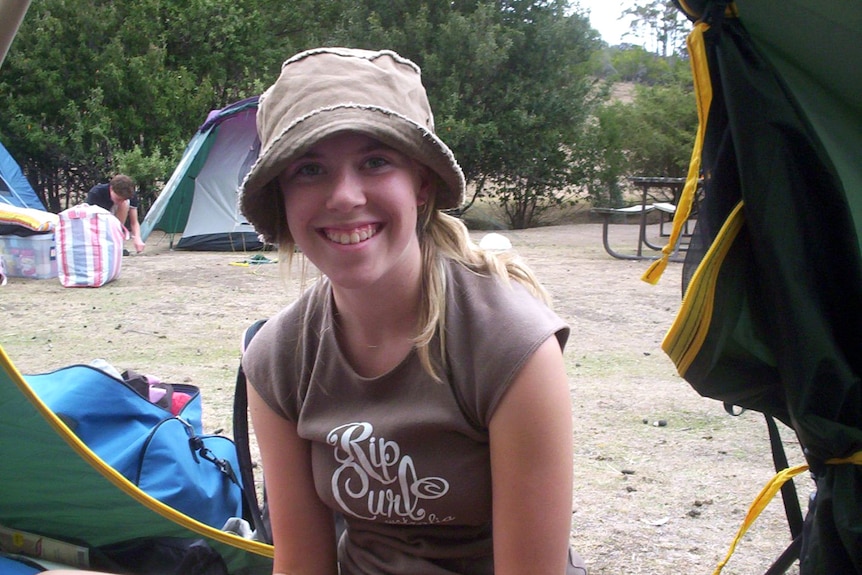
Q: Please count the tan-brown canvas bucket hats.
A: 1